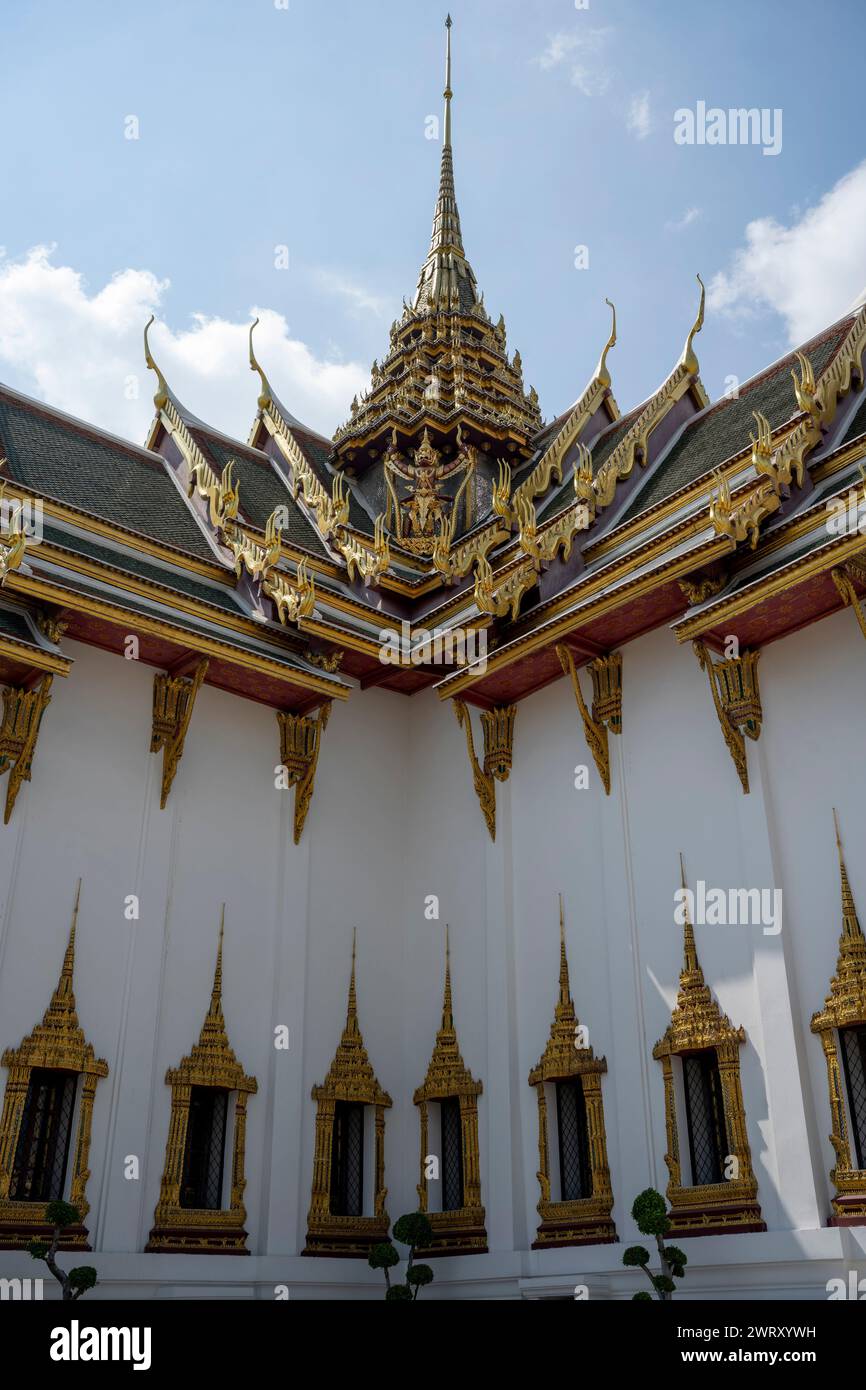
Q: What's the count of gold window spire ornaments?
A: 7